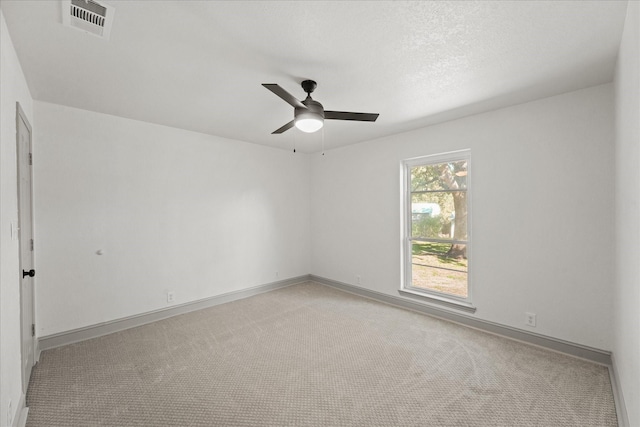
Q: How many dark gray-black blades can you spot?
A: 3